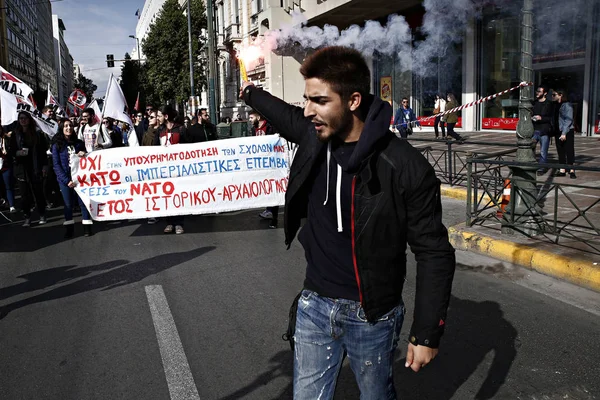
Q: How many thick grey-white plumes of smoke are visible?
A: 1